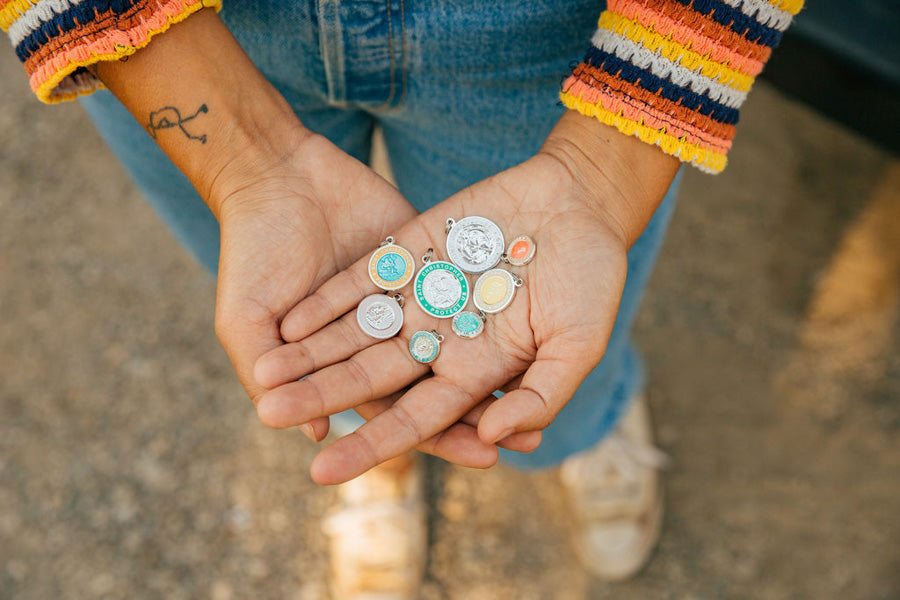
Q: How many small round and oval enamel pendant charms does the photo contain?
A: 8